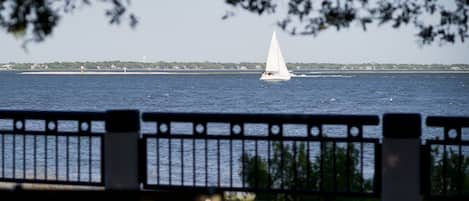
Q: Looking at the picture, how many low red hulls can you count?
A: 0